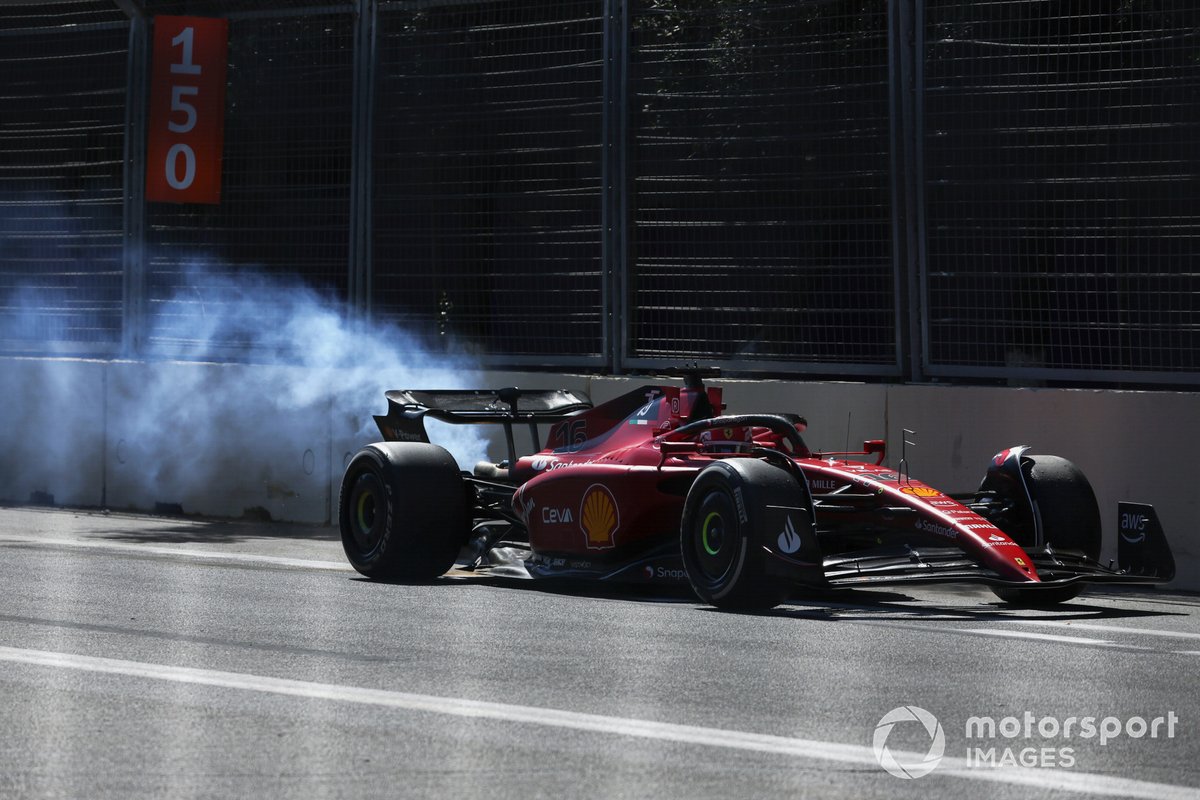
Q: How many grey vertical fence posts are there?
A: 4